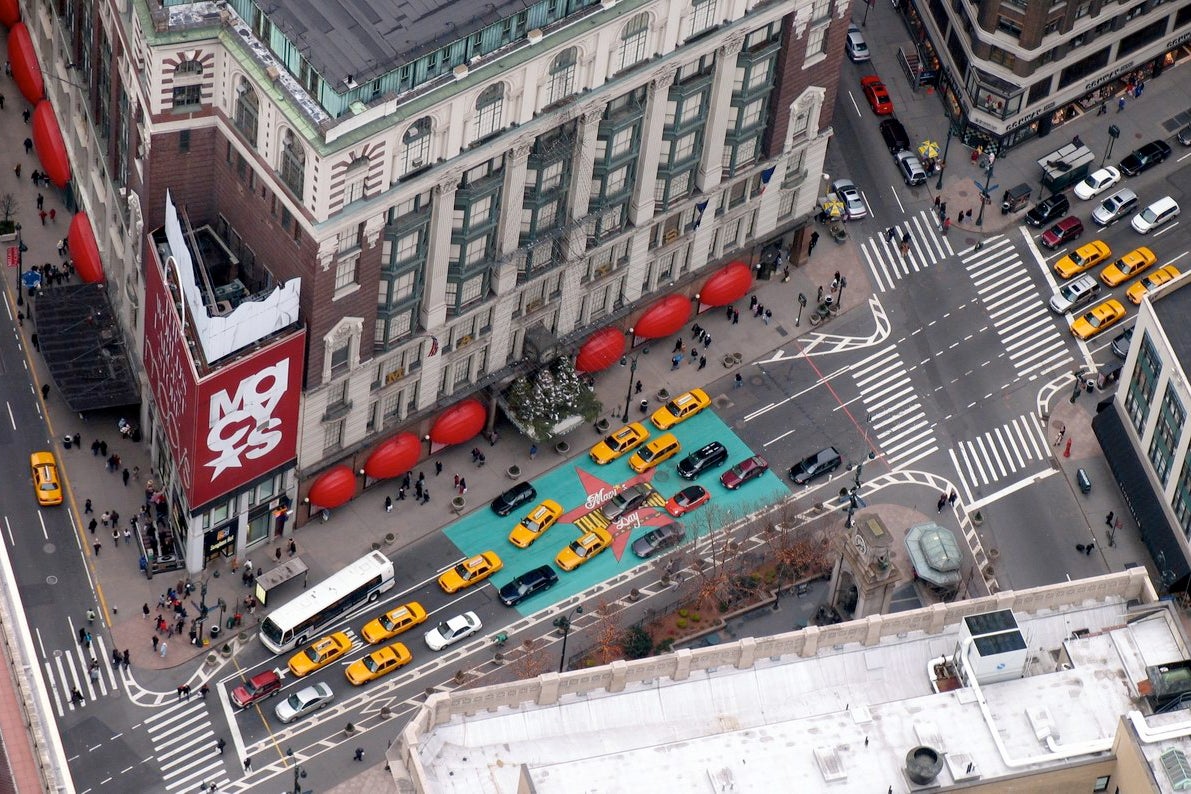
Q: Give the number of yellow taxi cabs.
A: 14